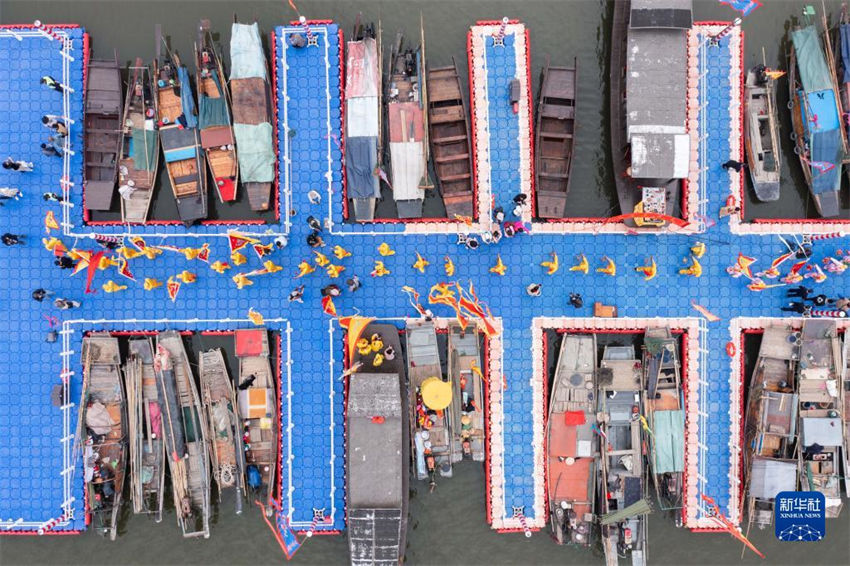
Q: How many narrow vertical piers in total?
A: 6